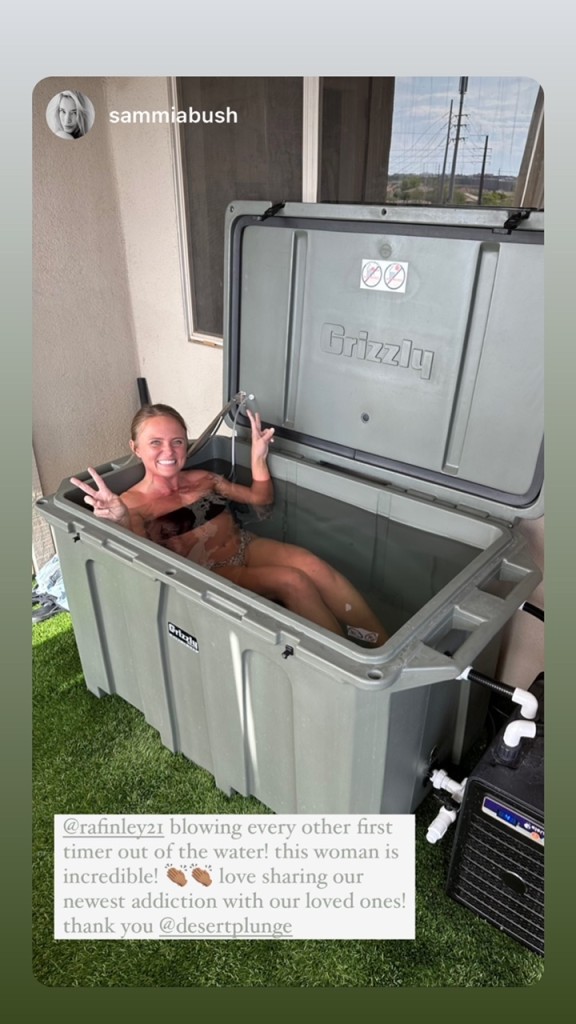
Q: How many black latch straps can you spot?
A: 2